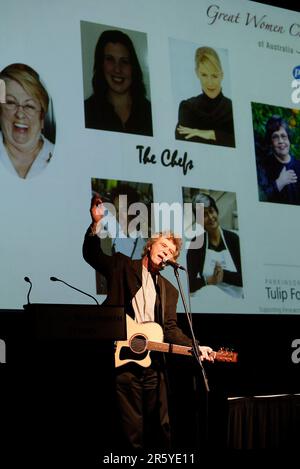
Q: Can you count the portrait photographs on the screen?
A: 6